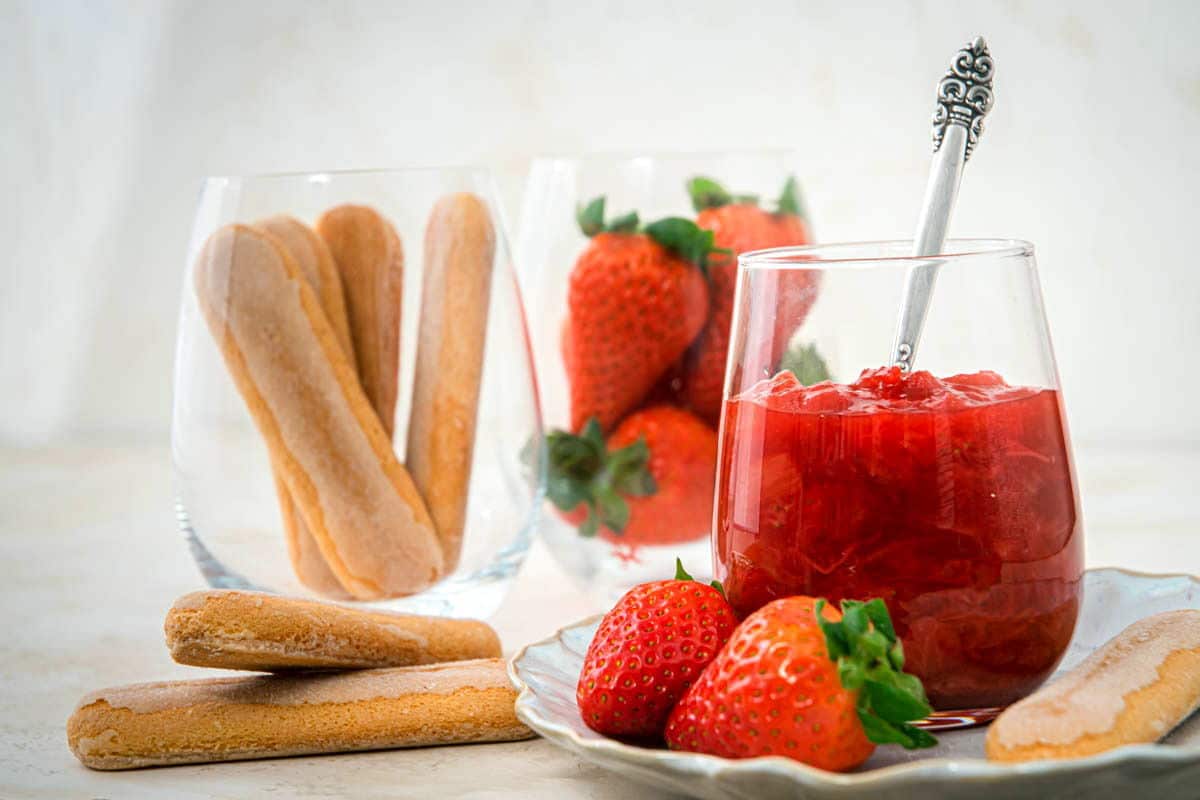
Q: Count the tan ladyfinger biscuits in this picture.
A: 7